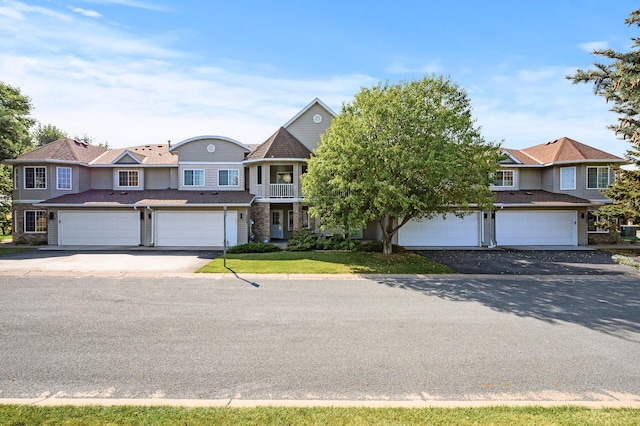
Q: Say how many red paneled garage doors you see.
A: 0